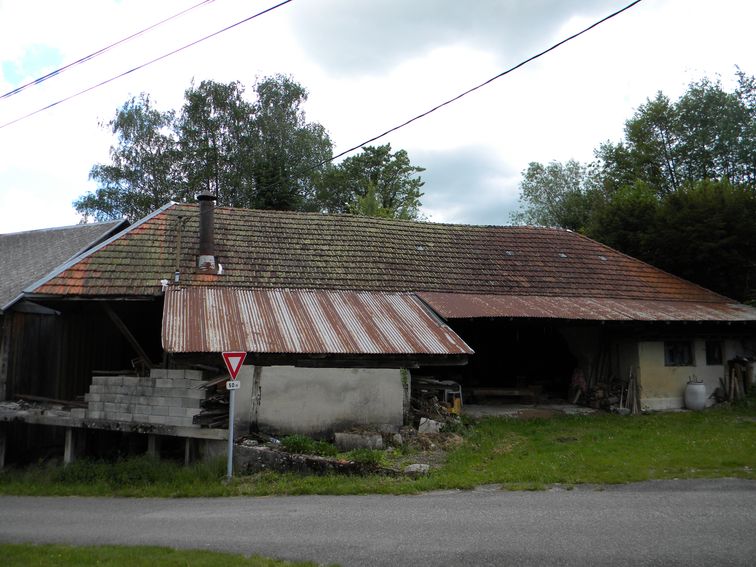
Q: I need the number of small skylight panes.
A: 4